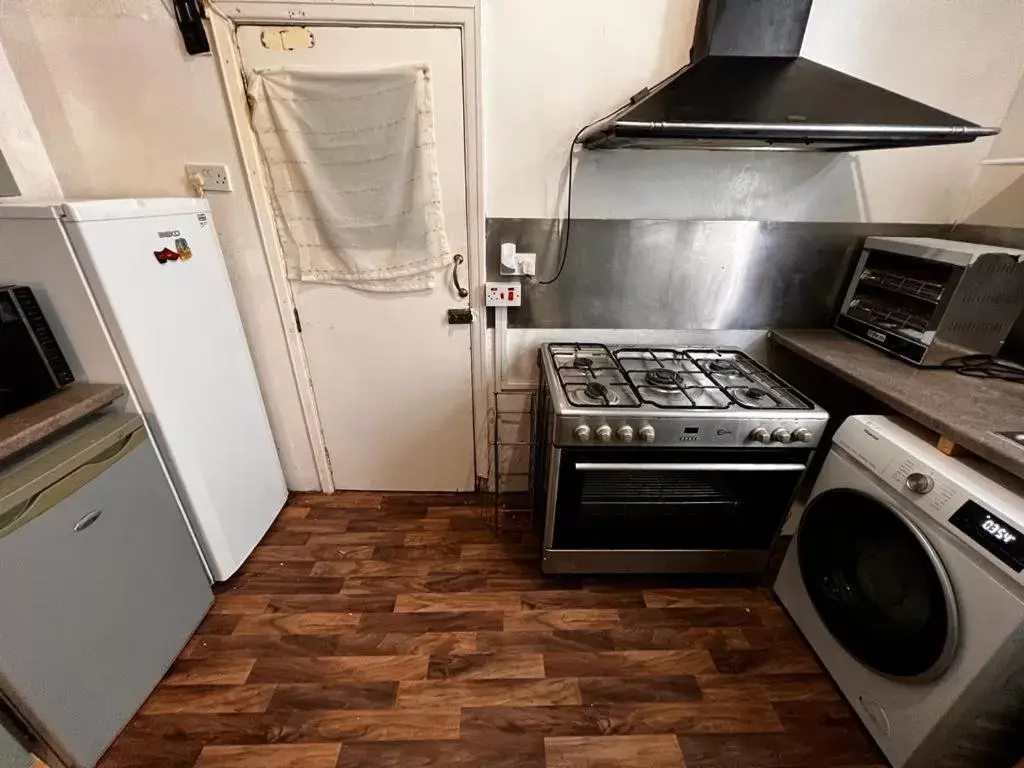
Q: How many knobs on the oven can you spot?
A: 7